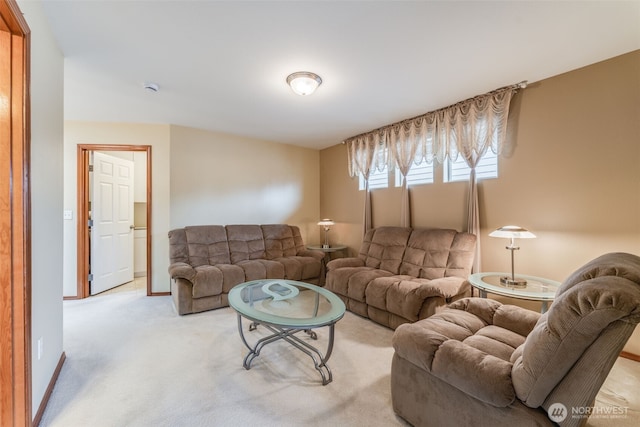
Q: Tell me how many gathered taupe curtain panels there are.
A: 3